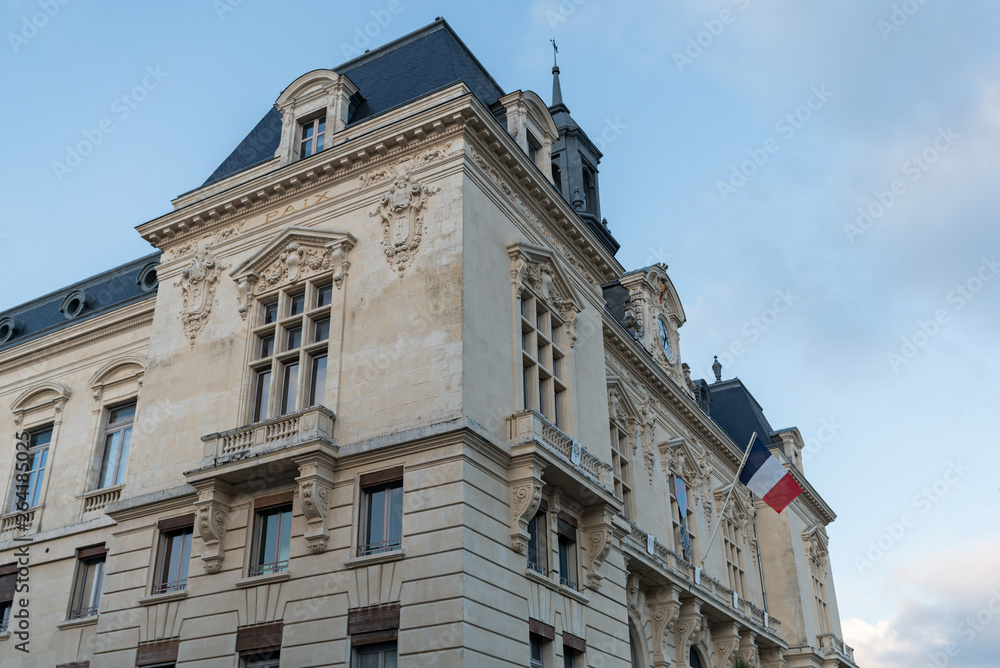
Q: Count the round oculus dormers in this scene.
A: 3